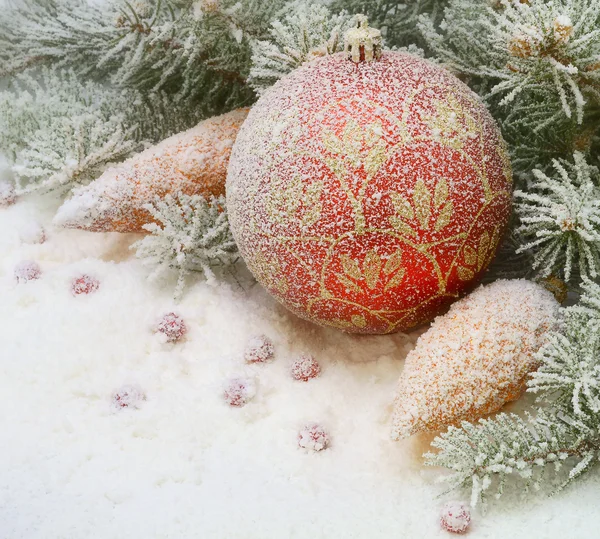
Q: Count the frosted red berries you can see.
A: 11